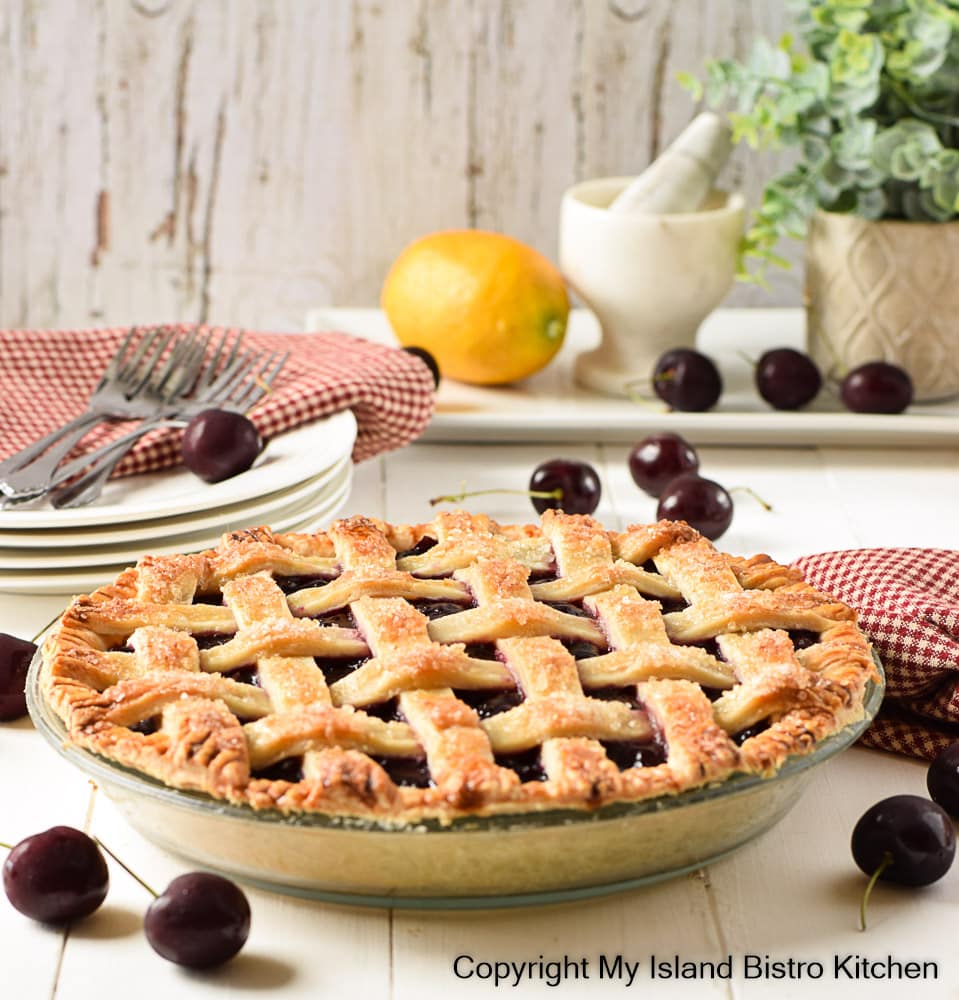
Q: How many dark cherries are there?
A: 13